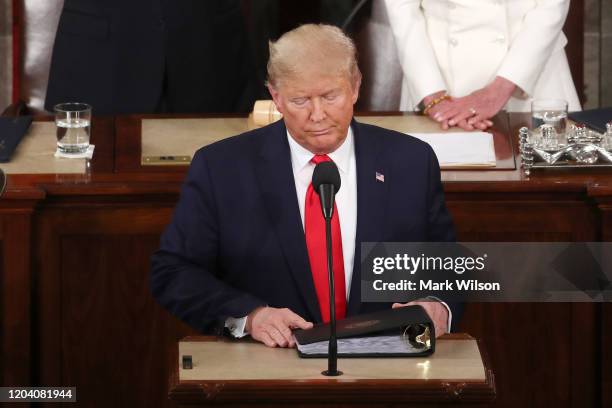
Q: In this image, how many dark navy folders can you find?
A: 2